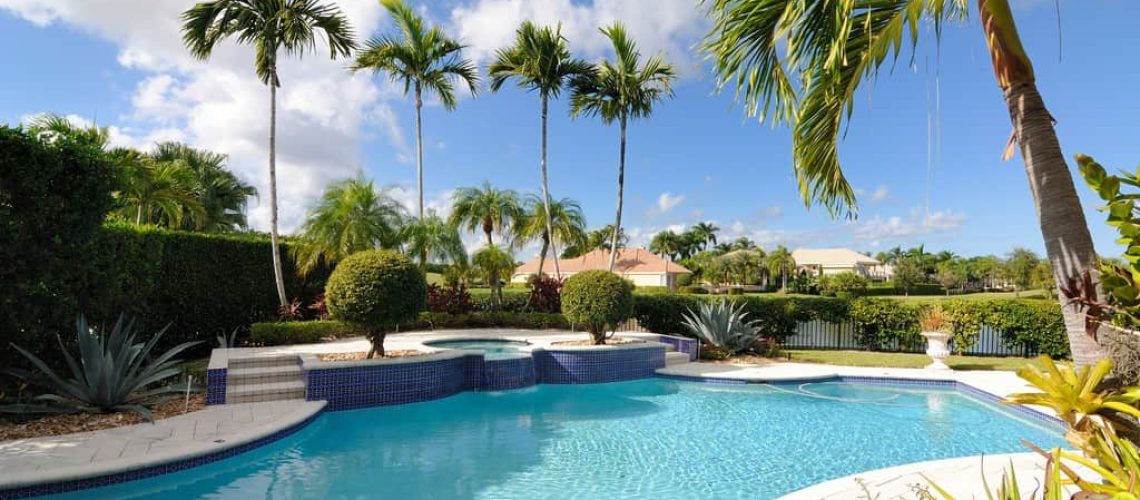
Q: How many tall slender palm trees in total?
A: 4